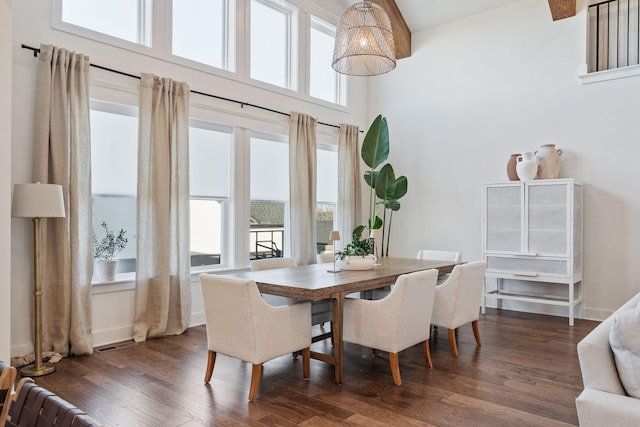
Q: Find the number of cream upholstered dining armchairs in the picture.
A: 6